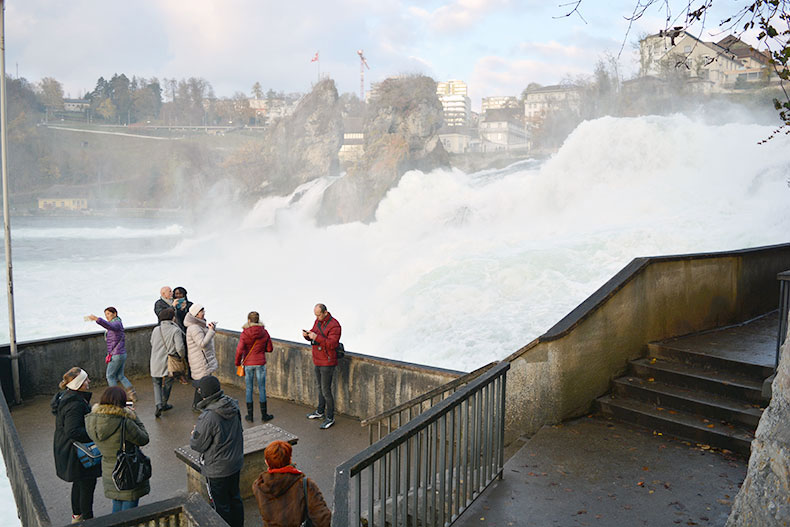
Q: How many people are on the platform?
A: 11